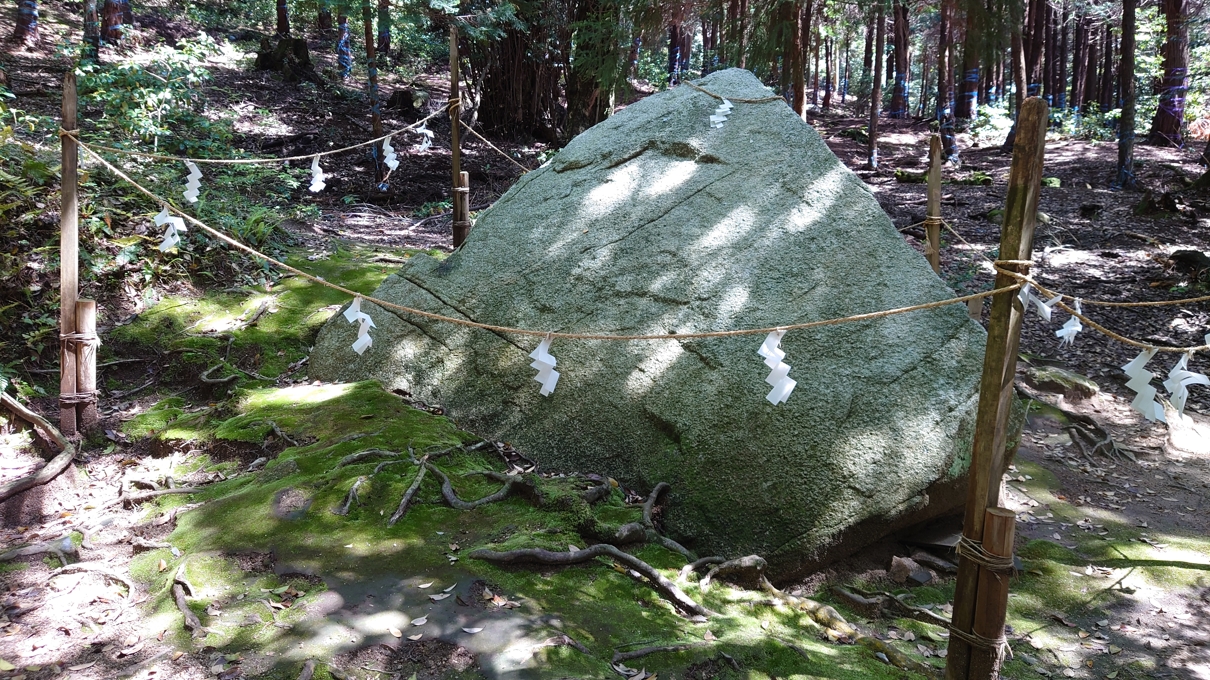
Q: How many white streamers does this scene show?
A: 13